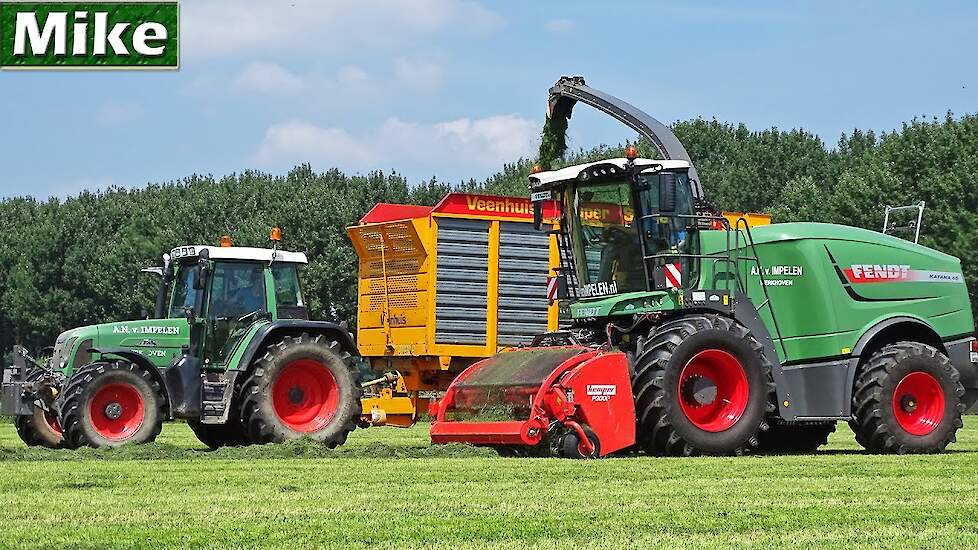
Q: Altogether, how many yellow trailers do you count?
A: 1